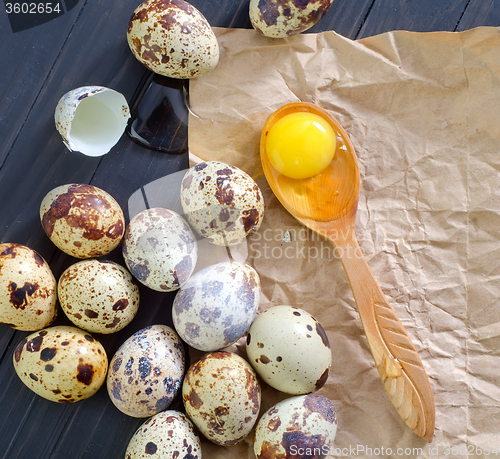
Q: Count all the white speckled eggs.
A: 14